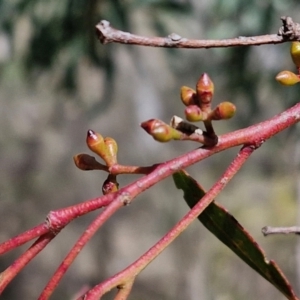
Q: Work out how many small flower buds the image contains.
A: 12